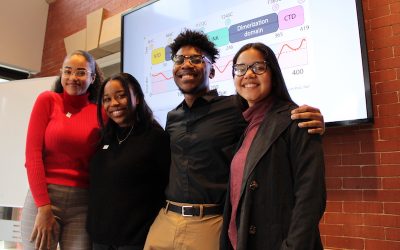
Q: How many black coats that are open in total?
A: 1